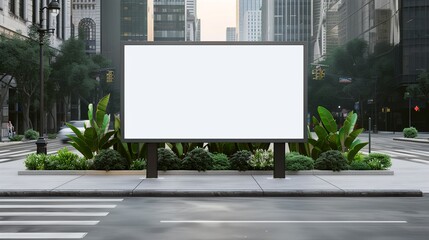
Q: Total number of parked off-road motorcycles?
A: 0